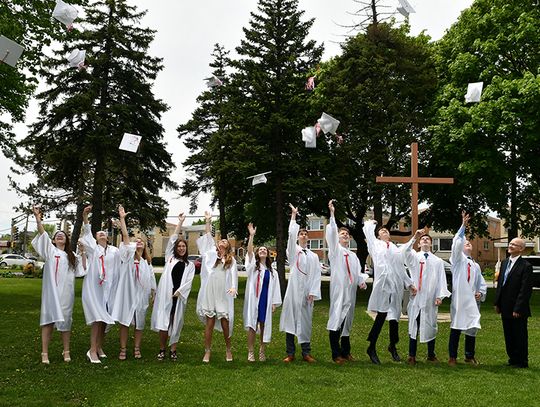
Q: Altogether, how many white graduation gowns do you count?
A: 11